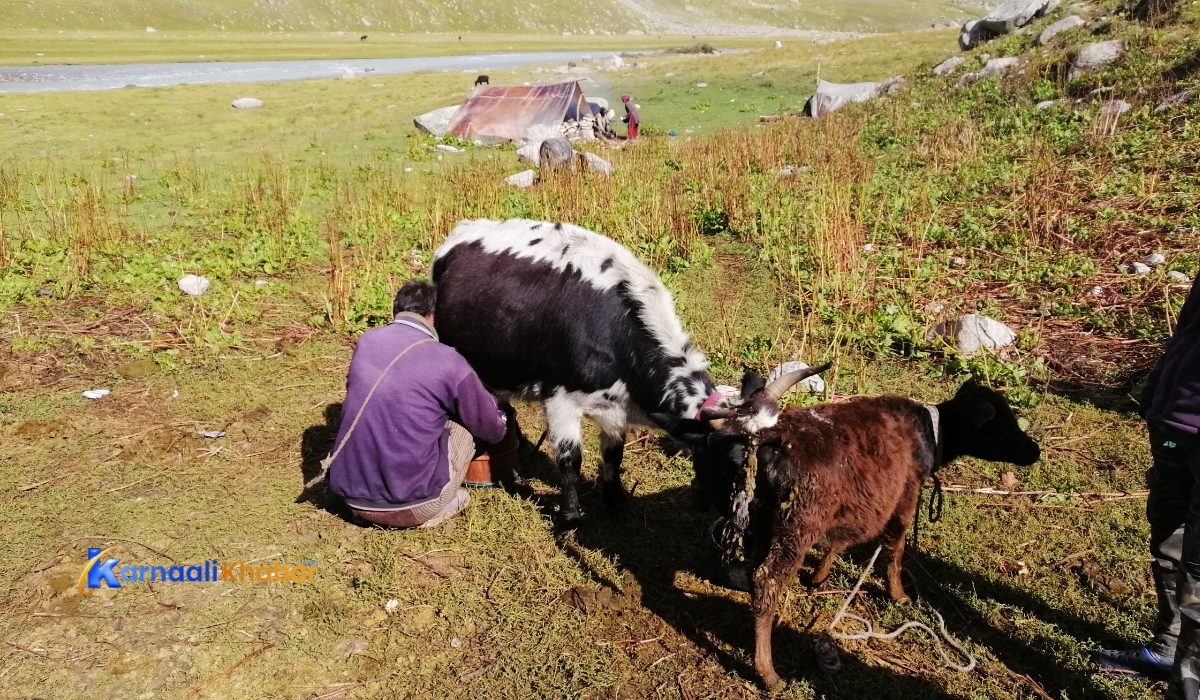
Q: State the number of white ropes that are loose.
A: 1